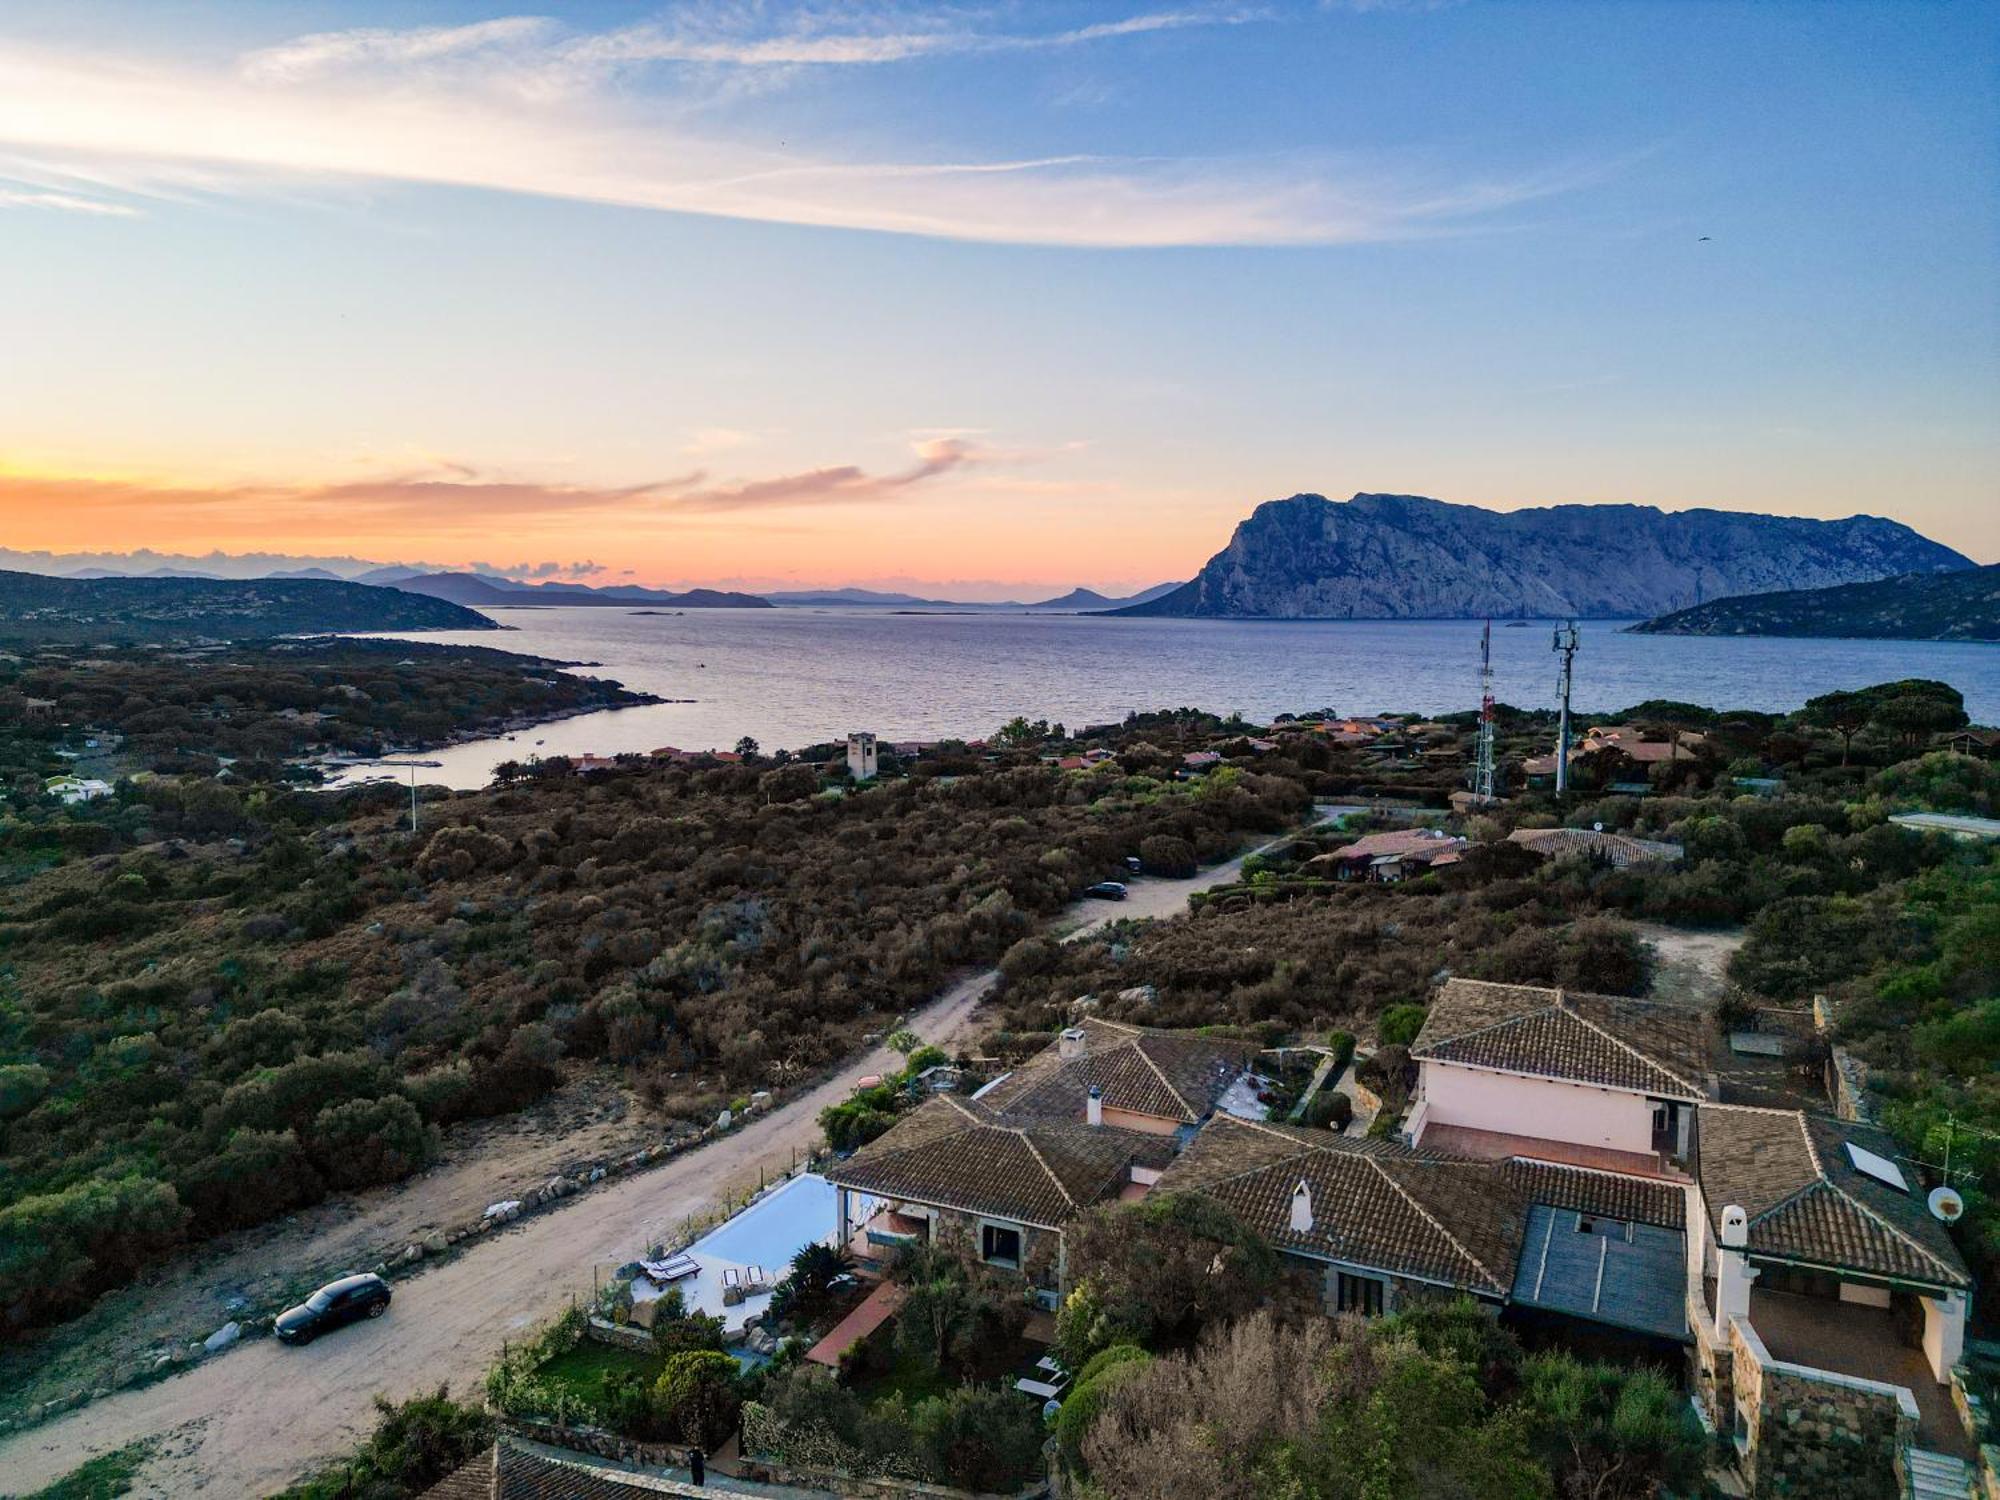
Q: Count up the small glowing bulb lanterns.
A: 0